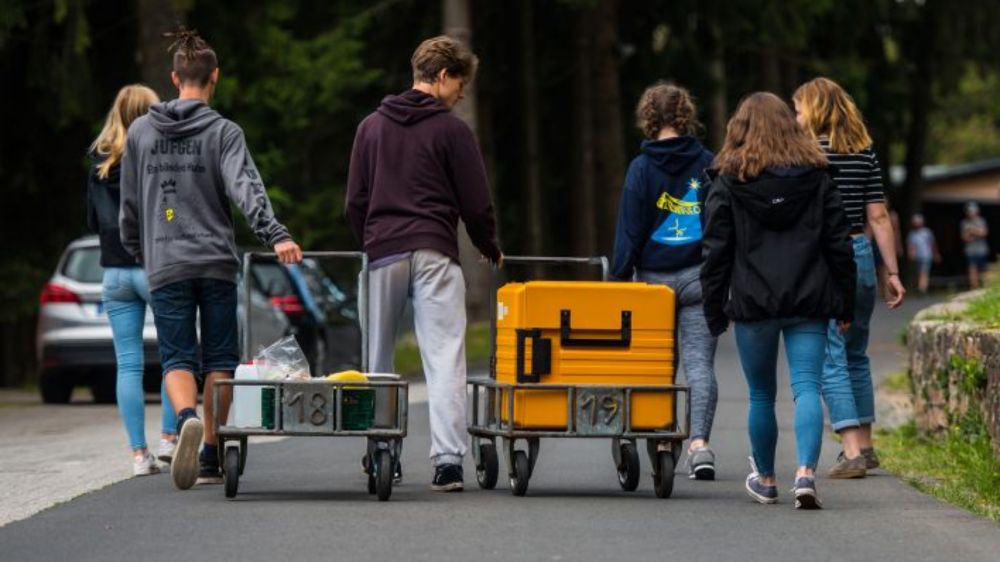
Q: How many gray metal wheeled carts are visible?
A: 2